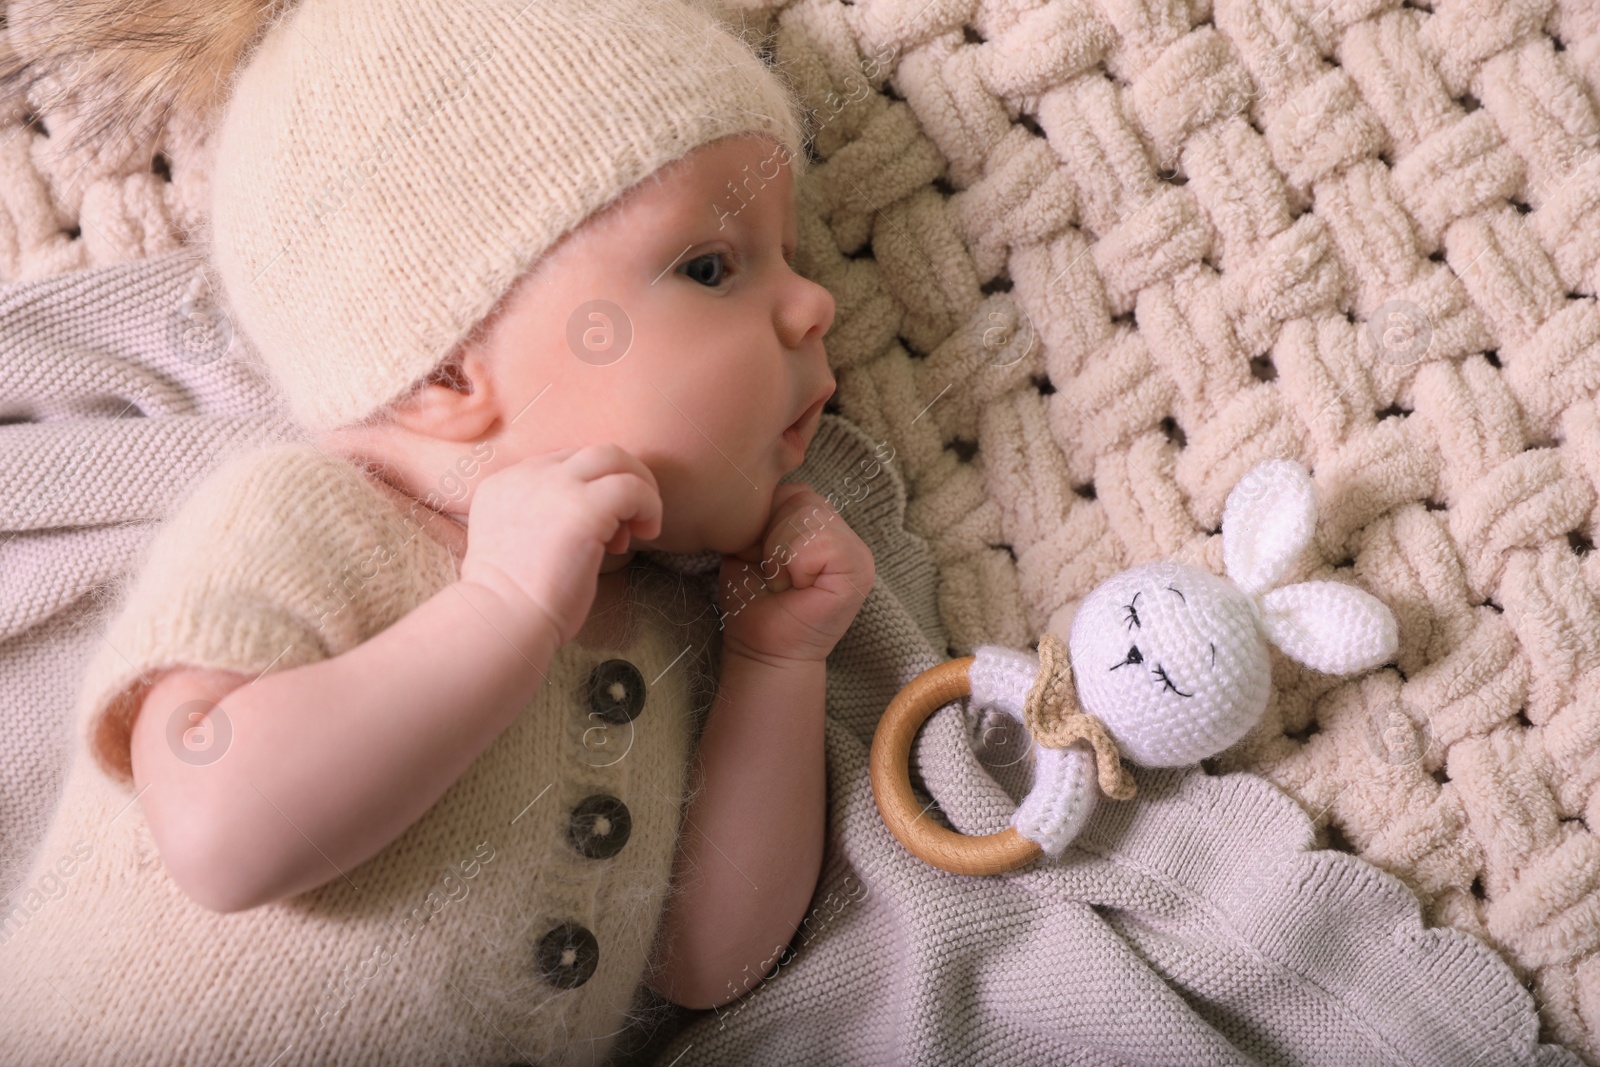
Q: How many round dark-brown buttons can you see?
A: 3